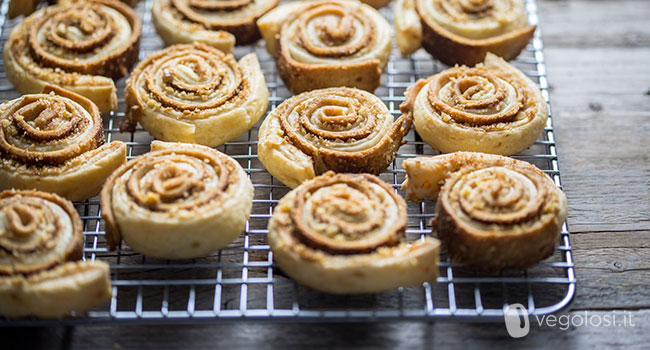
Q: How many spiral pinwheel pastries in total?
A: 12